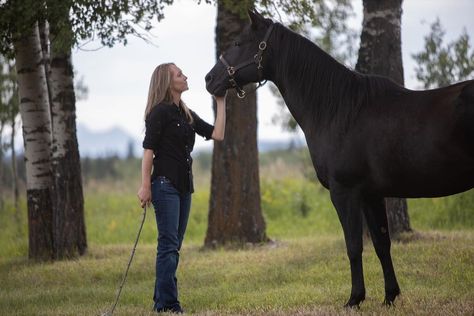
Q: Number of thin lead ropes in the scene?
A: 1